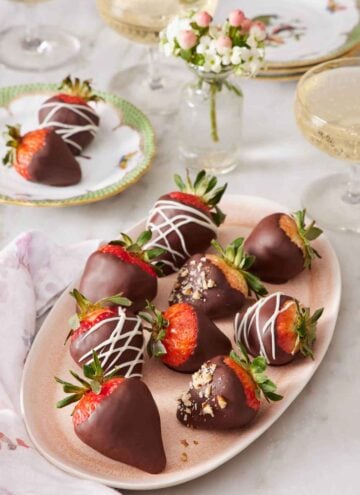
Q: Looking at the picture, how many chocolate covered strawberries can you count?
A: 11